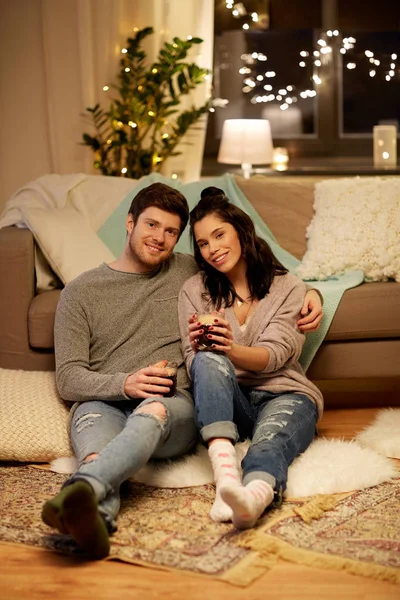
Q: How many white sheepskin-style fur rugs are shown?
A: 2